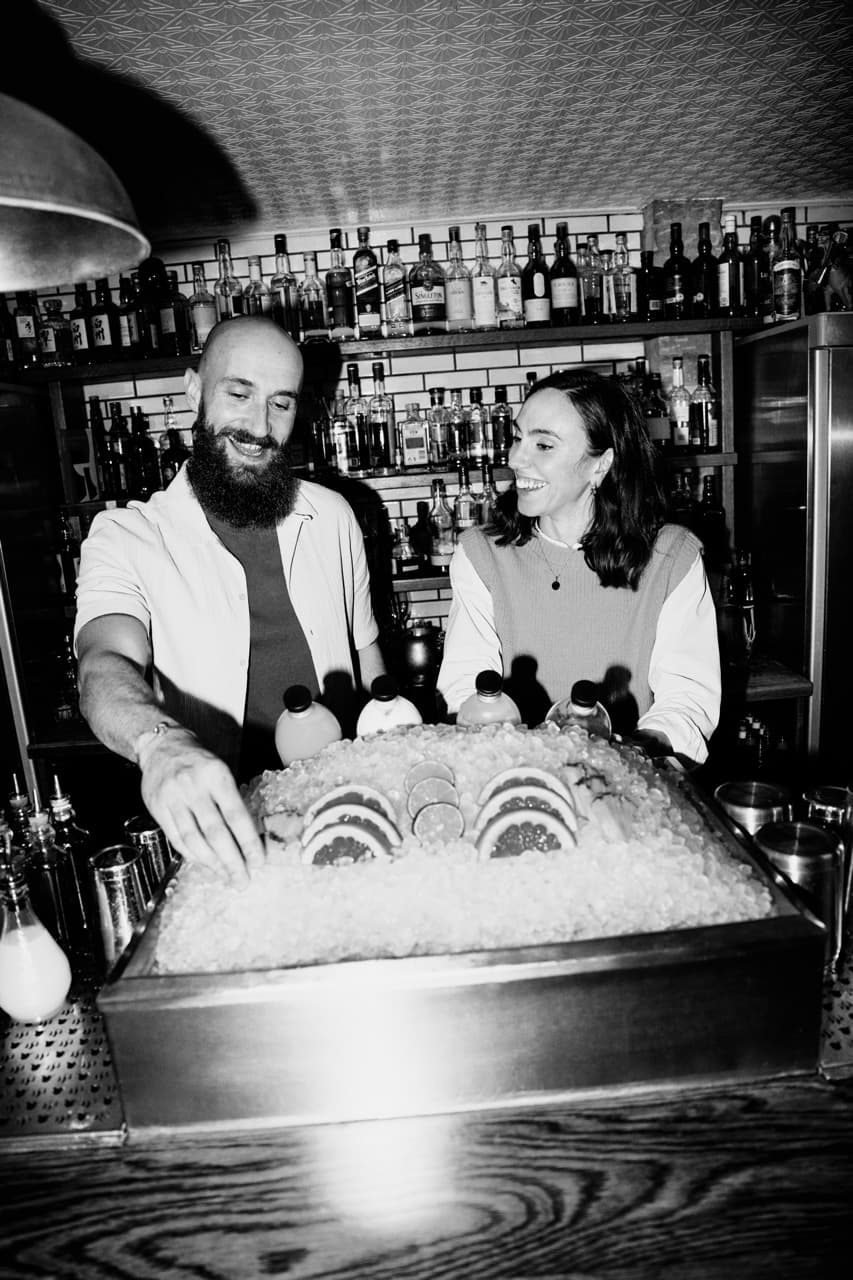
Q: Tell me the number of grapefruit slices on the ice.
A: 6